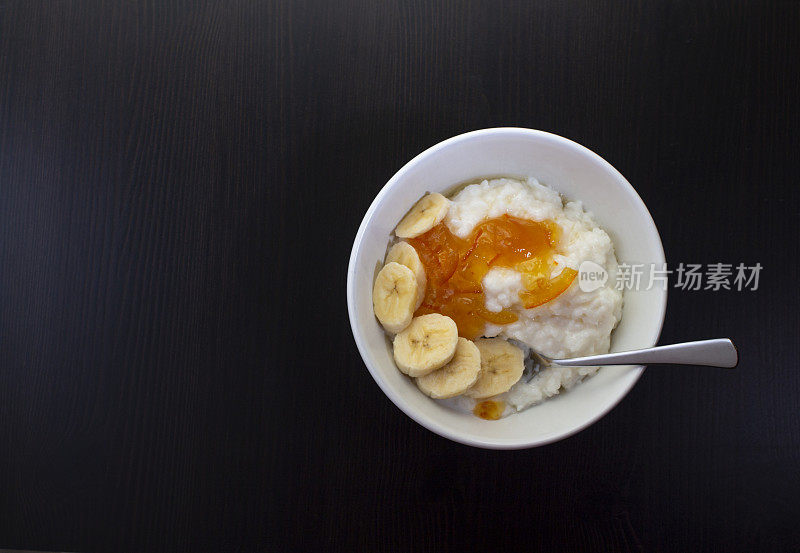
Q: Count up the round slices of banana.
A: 6